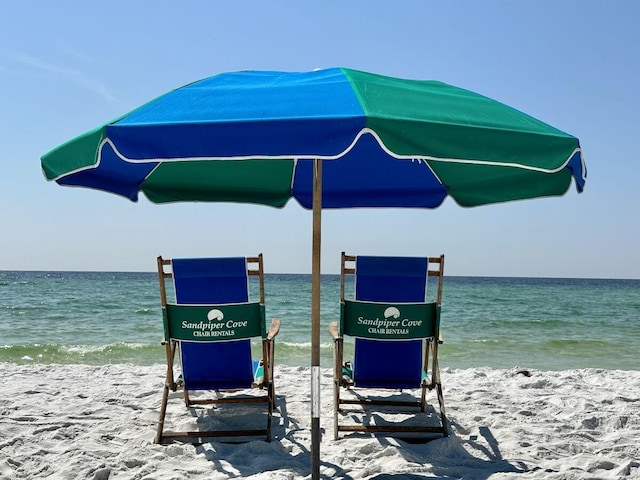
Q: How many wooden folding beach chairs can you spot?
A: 2